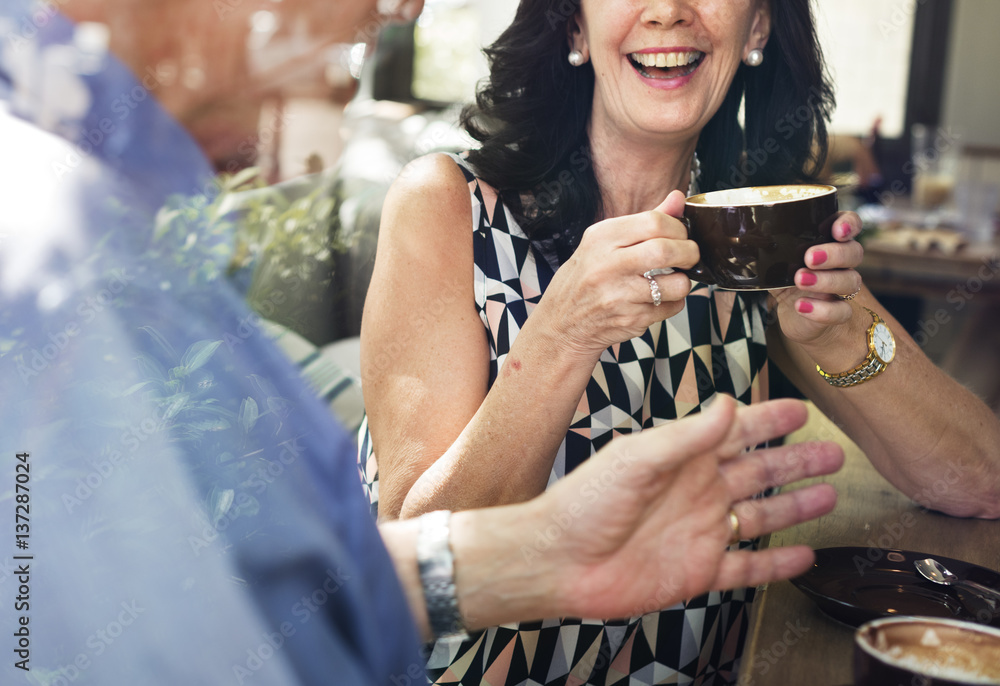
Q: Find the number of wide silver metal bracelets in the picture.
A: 1